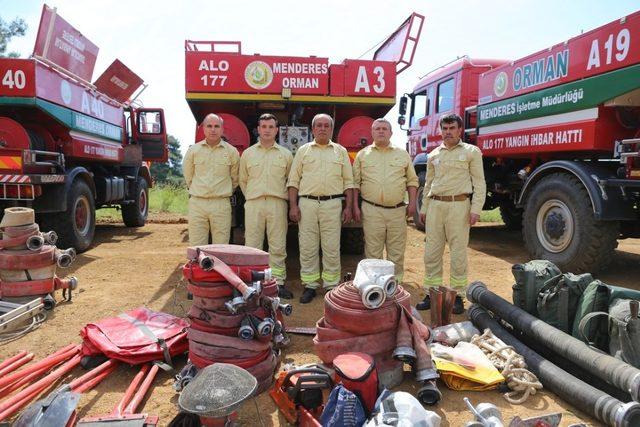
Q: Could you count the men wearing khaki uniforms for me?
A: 5